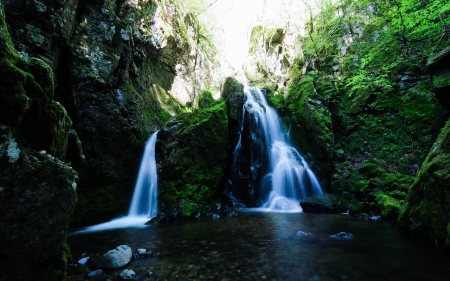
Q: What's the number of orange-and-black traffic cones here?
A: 0